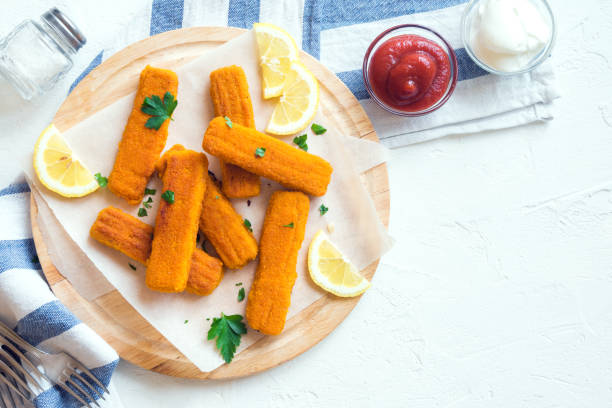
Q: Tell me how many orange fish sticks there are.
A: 7